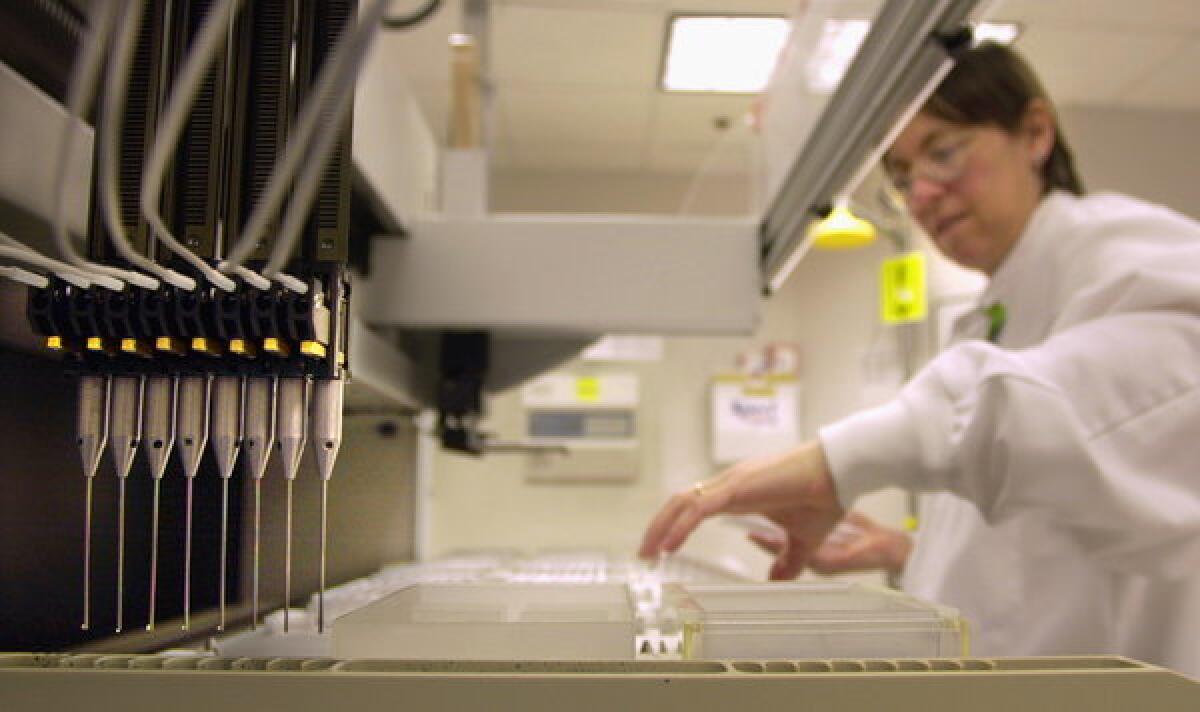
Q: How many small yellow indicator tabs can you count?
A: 8